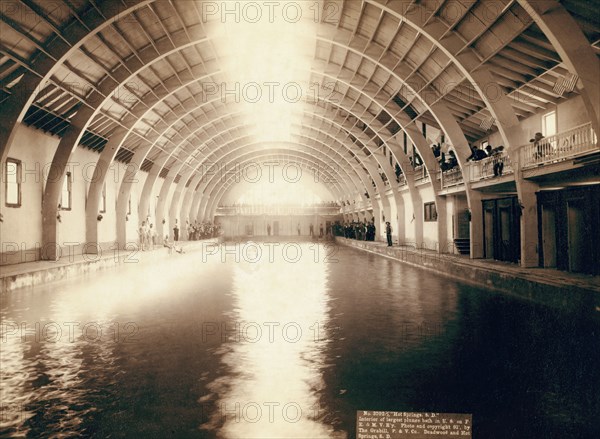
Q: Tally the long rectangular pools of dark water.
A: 1